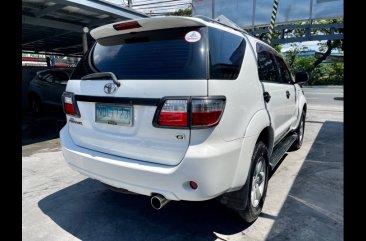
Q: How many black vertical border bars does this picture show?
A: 2